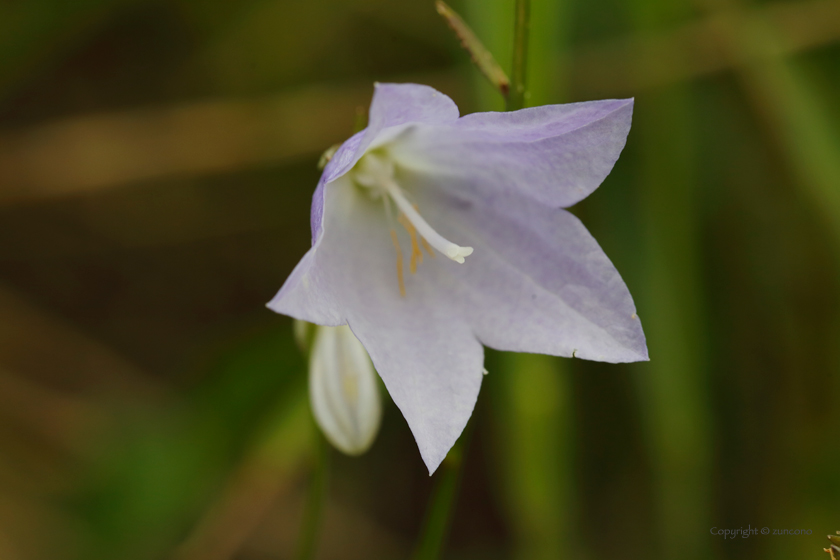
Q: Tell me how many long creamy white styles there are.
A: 1